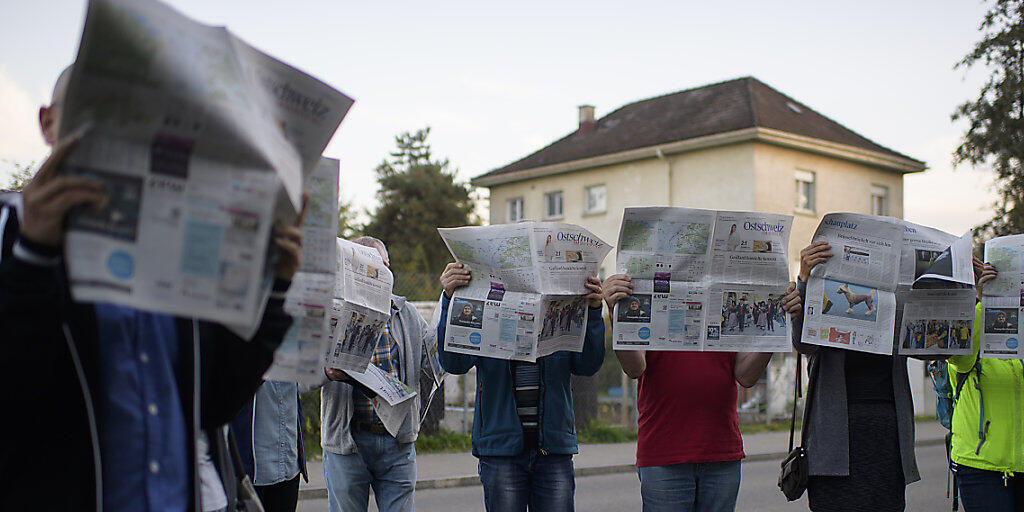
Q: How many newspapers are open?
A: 7